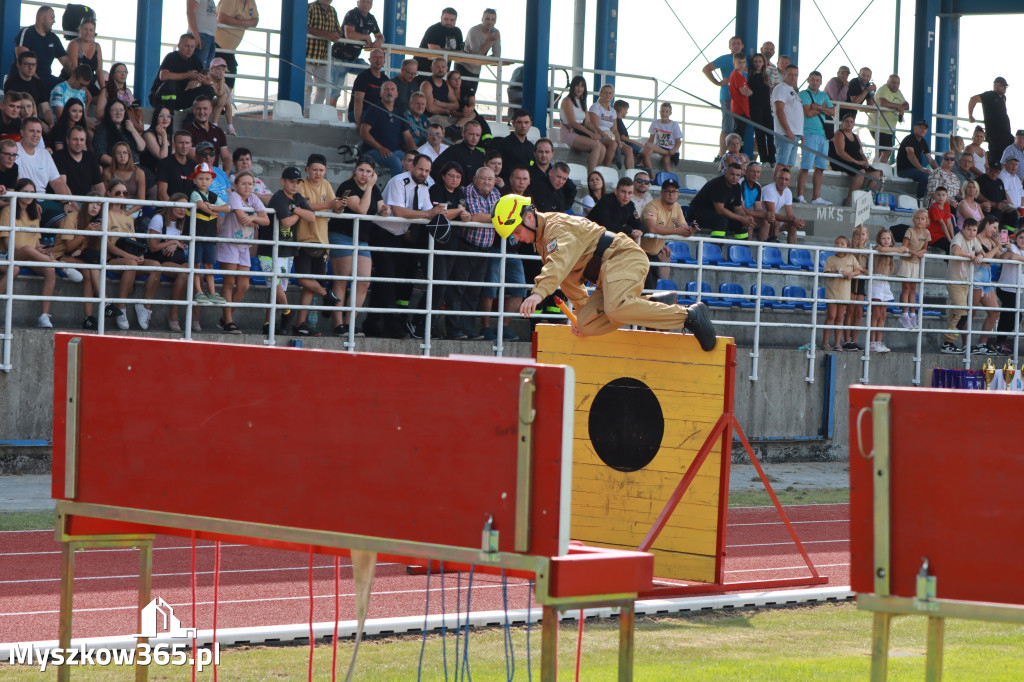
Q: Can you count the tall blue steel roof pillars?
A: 10